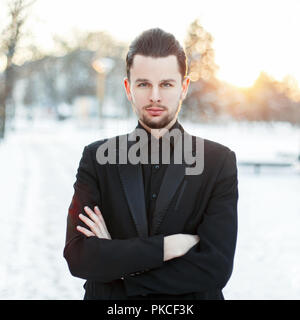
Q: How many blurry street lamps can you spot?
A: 1